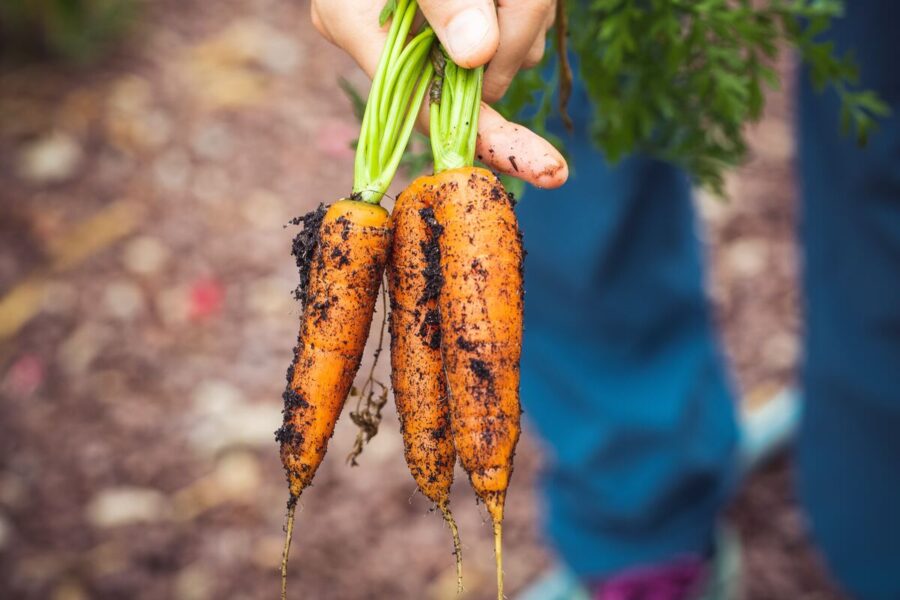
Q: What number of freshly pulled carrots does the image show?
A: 3